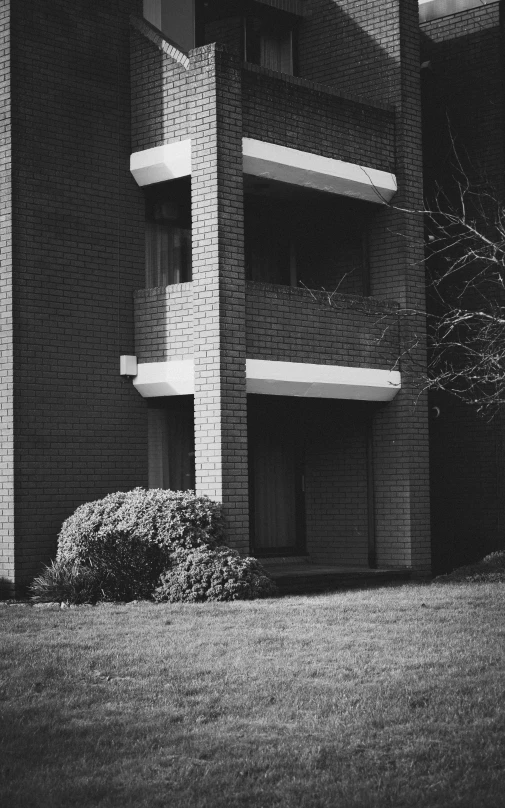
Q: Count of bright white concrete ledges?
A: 4